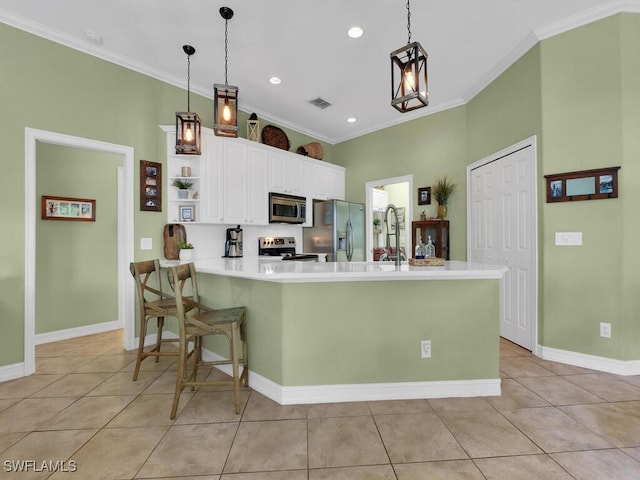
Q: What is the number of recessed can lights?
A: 3